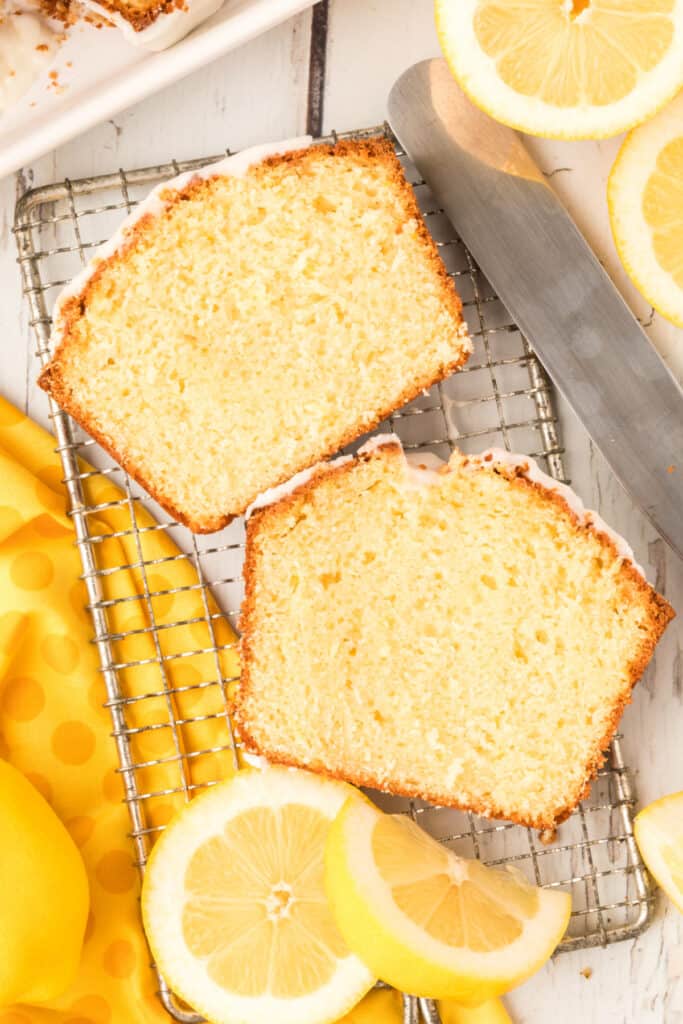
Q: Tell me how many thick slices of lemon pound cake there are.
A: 2